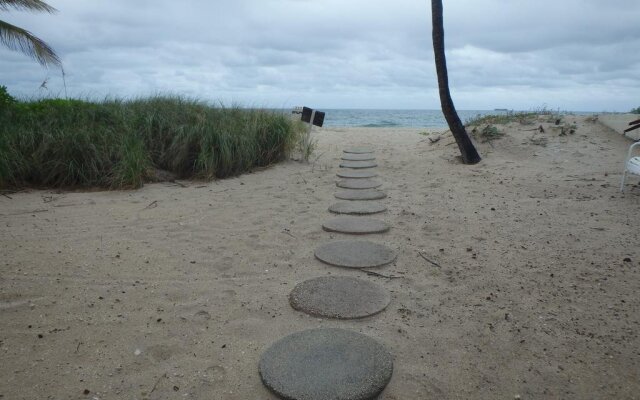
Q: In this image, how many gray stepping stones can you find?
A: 11